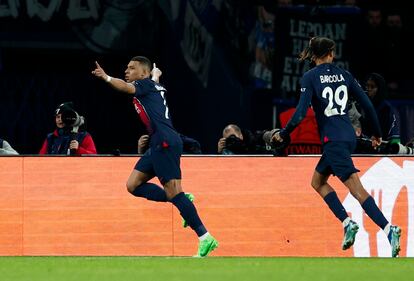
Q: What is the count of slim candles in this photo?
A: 0